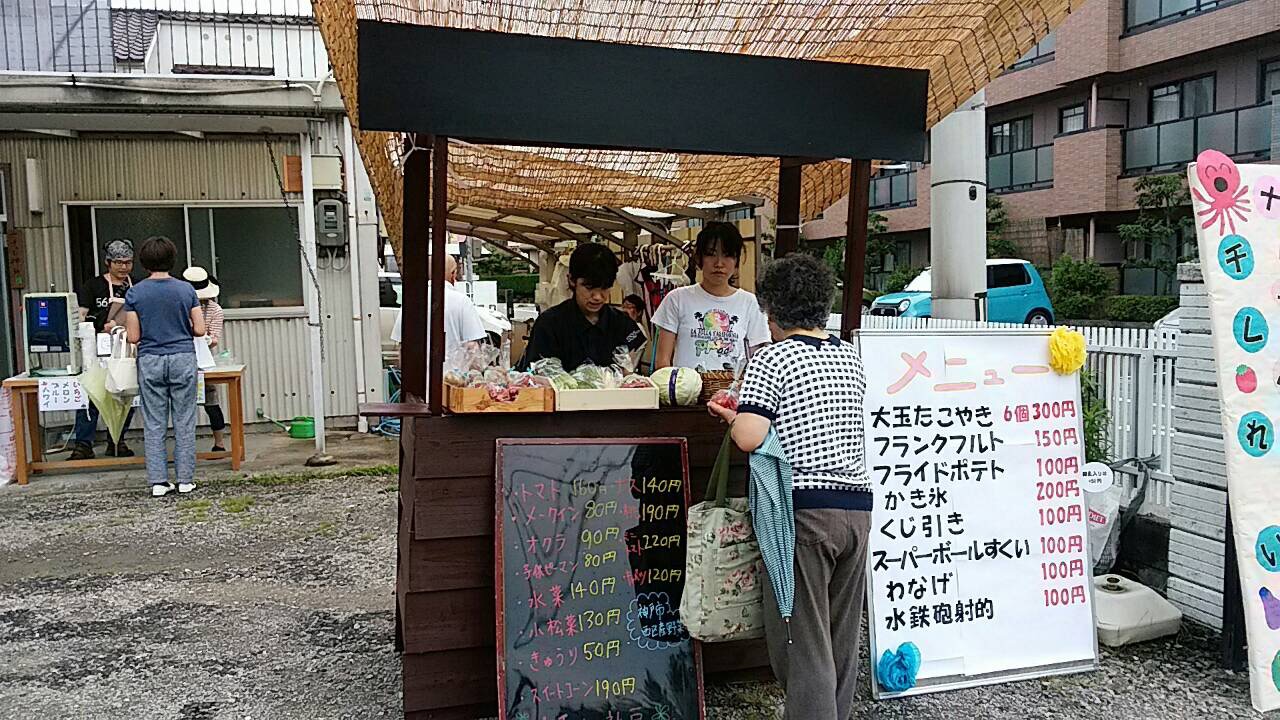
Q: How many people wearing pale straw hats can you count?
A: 1